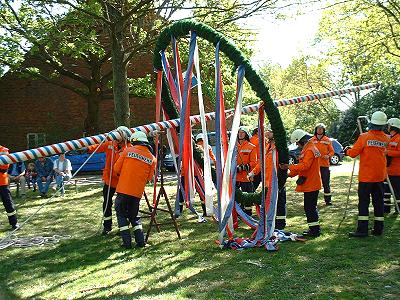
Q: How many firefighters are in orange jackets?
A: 11